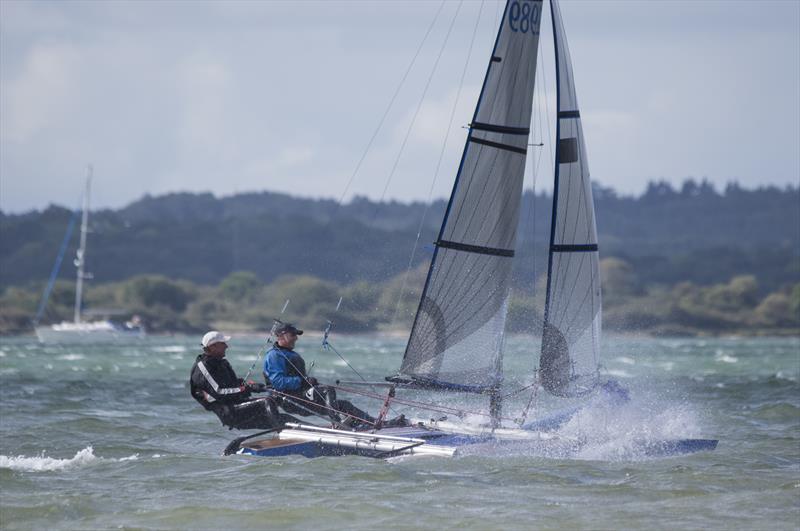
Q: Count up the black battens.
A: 5